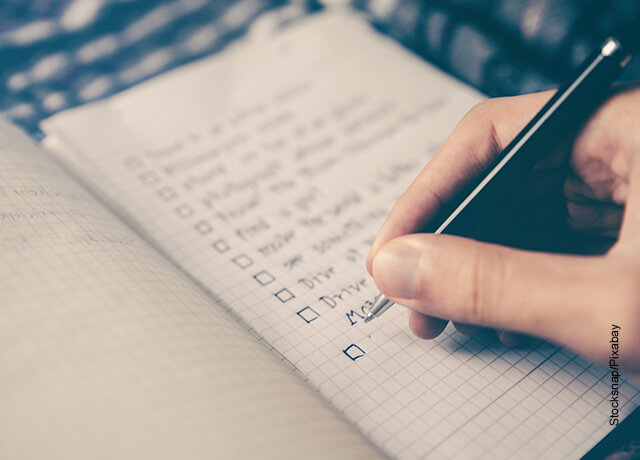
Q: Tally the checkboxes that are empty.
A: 11